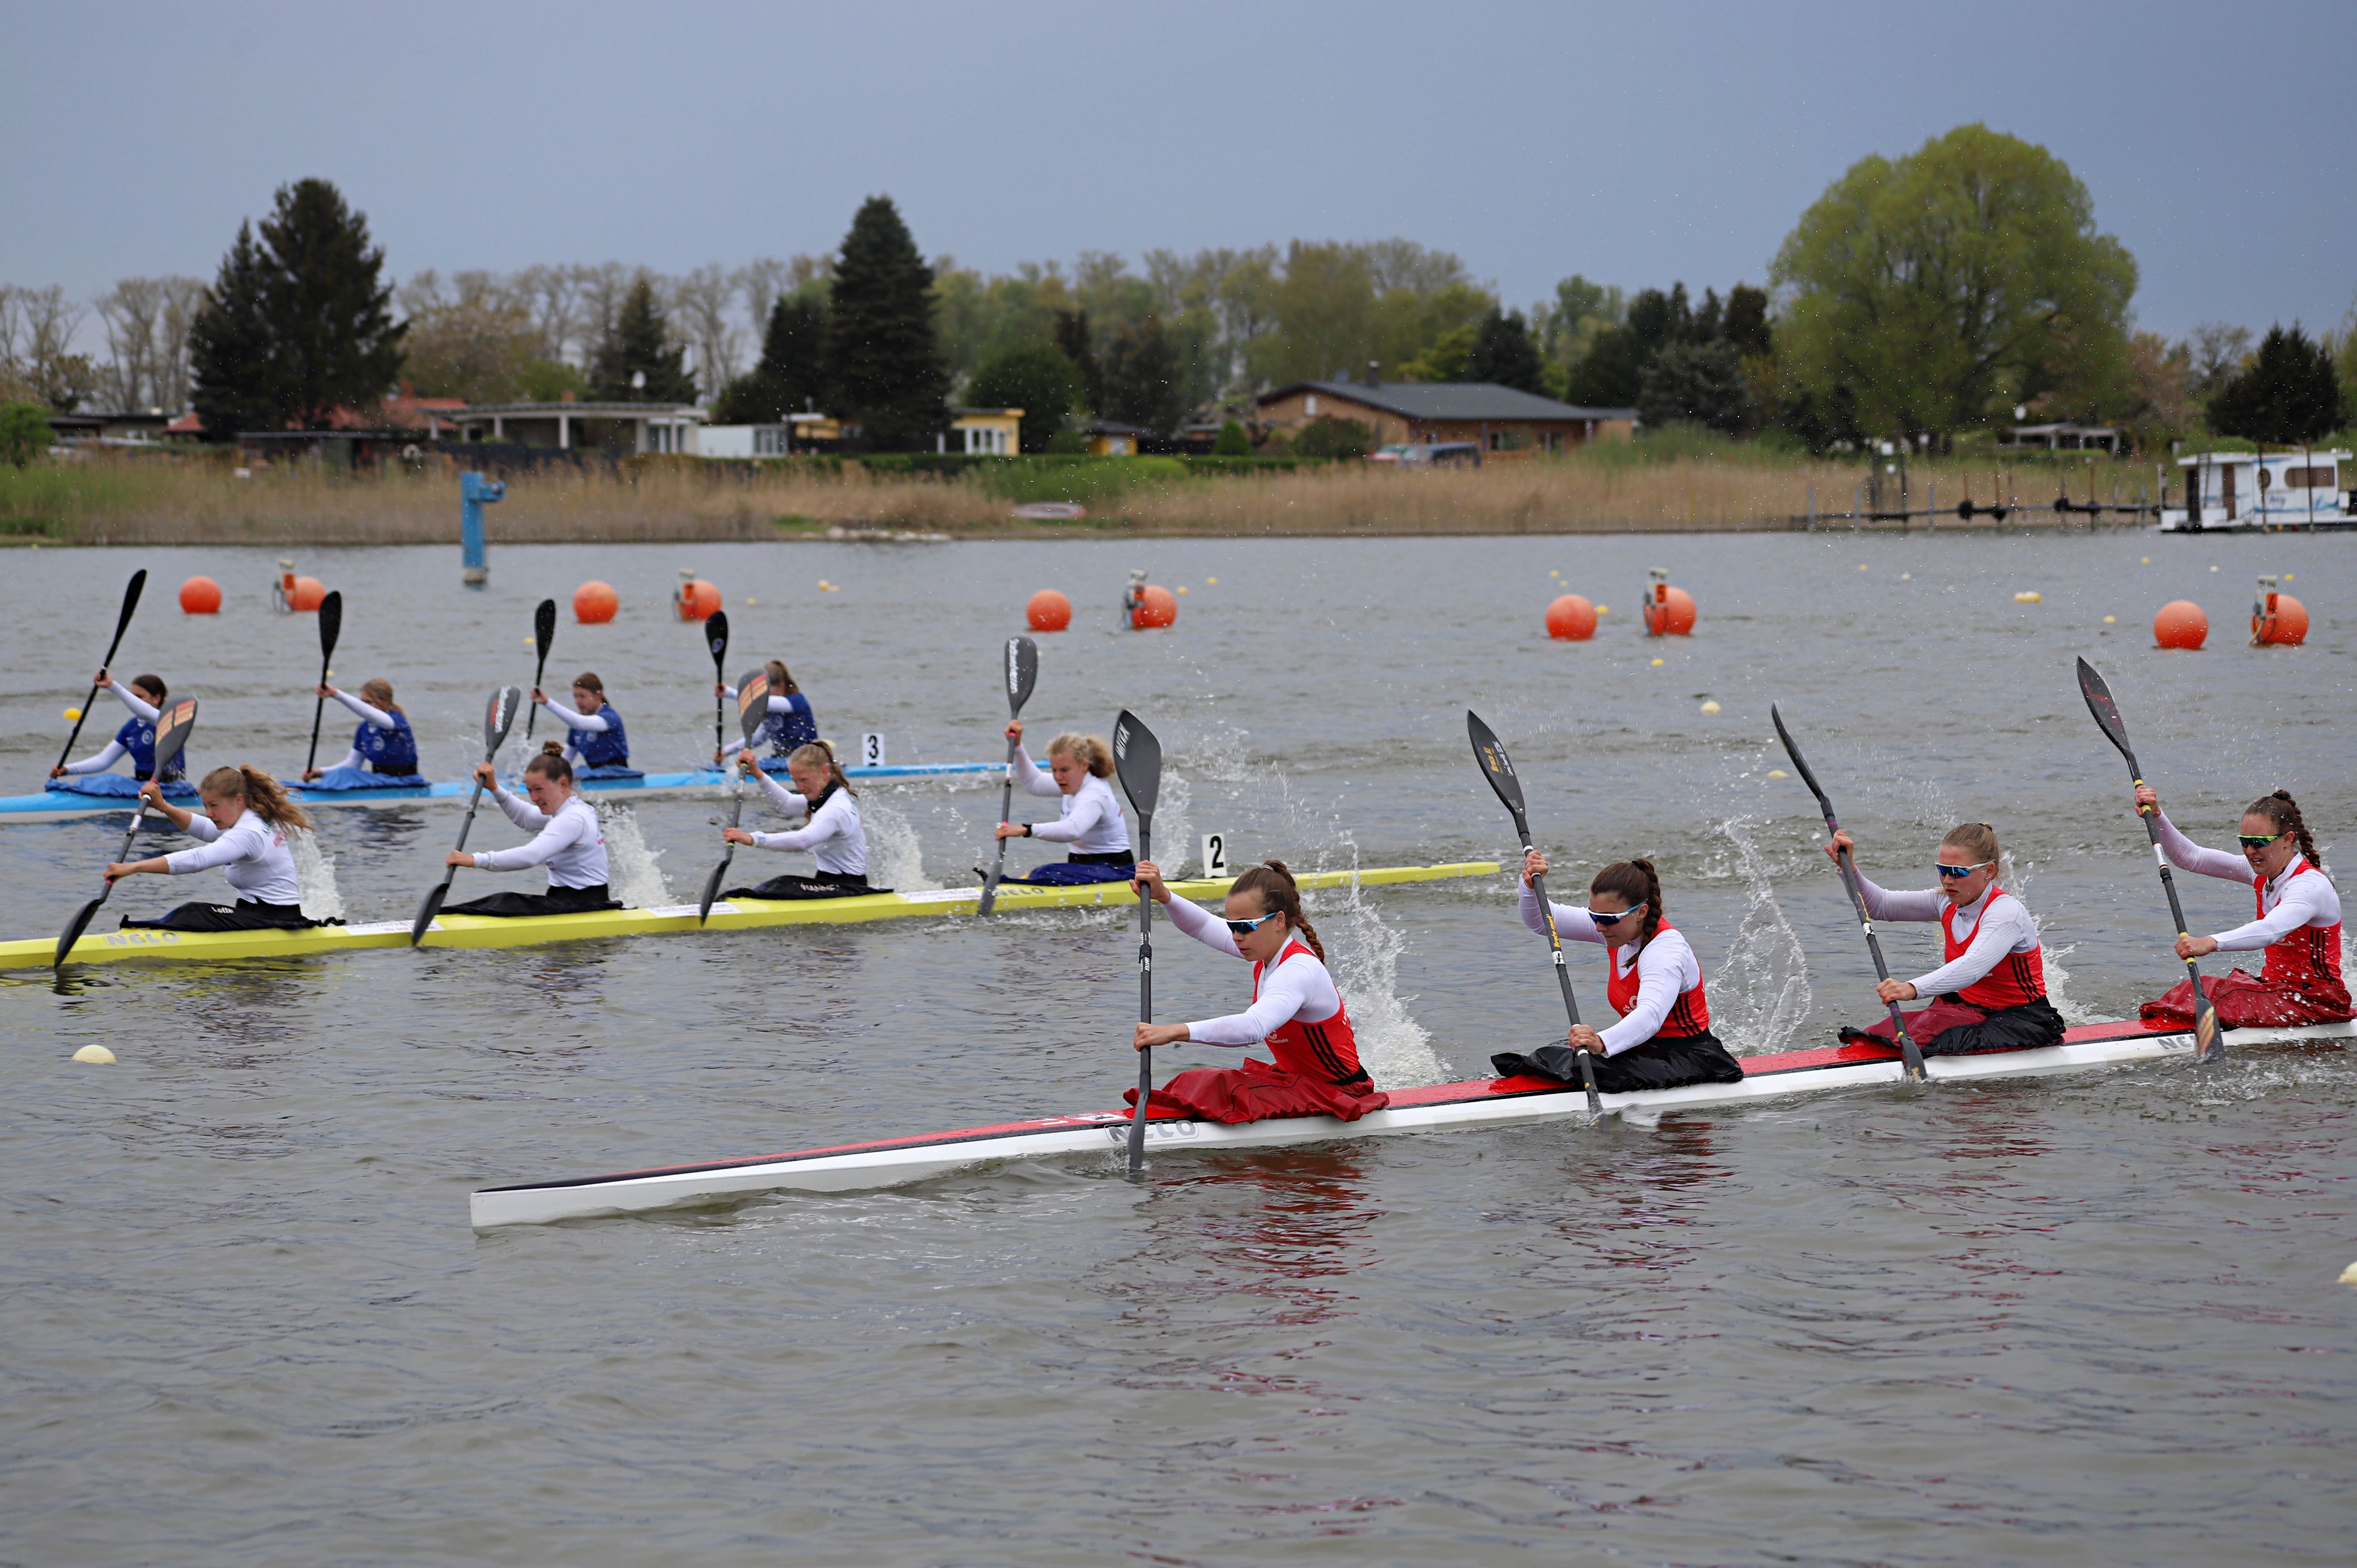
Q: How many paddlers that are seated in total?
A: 12